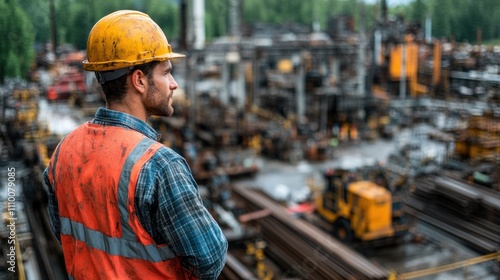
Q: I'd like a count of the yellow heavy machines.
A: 1